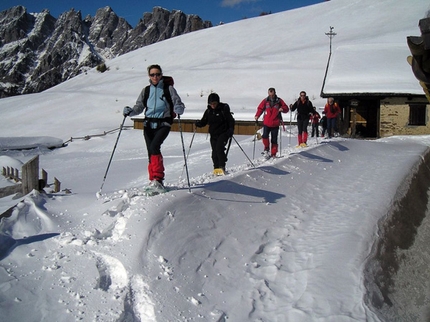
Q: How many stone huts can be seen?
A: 1